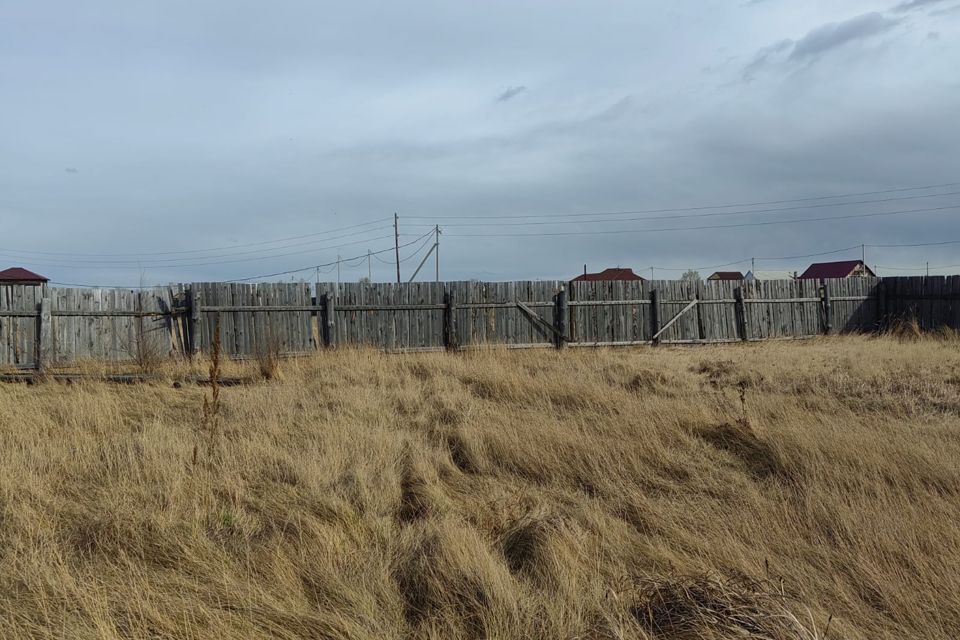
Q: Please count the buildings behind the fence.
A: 5